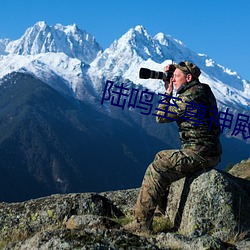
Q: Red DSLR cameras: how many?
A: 0